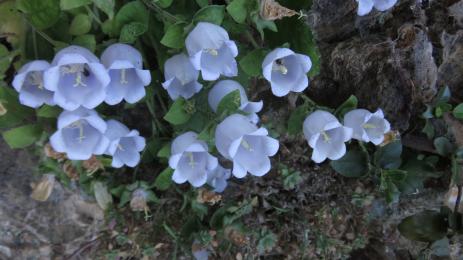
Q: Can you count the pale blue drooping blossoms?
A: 15